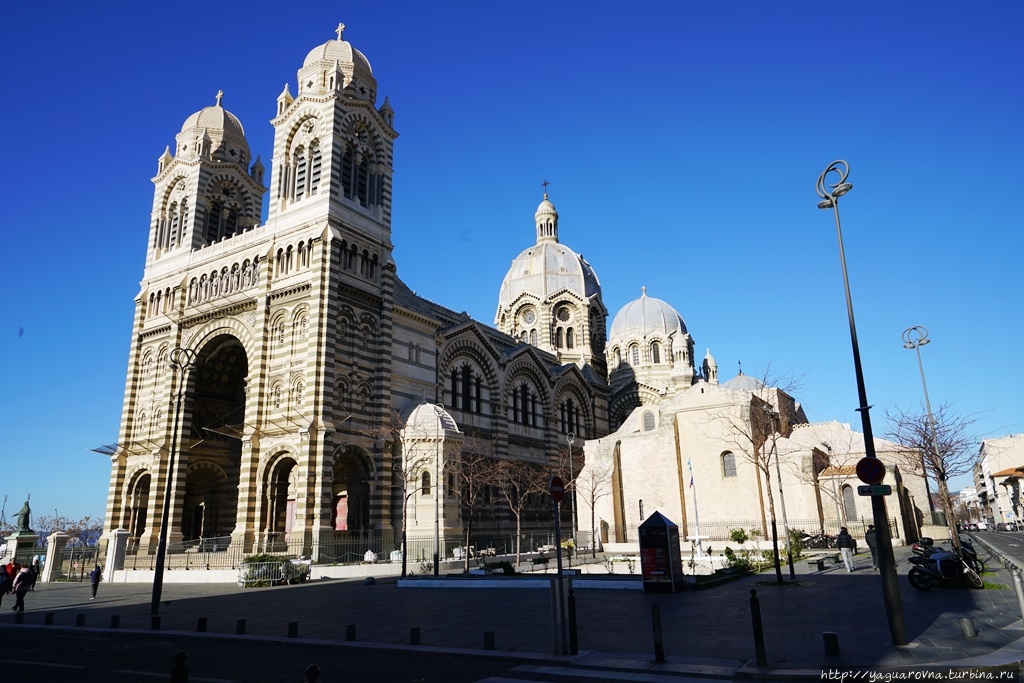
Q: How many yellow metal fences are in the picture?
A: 0